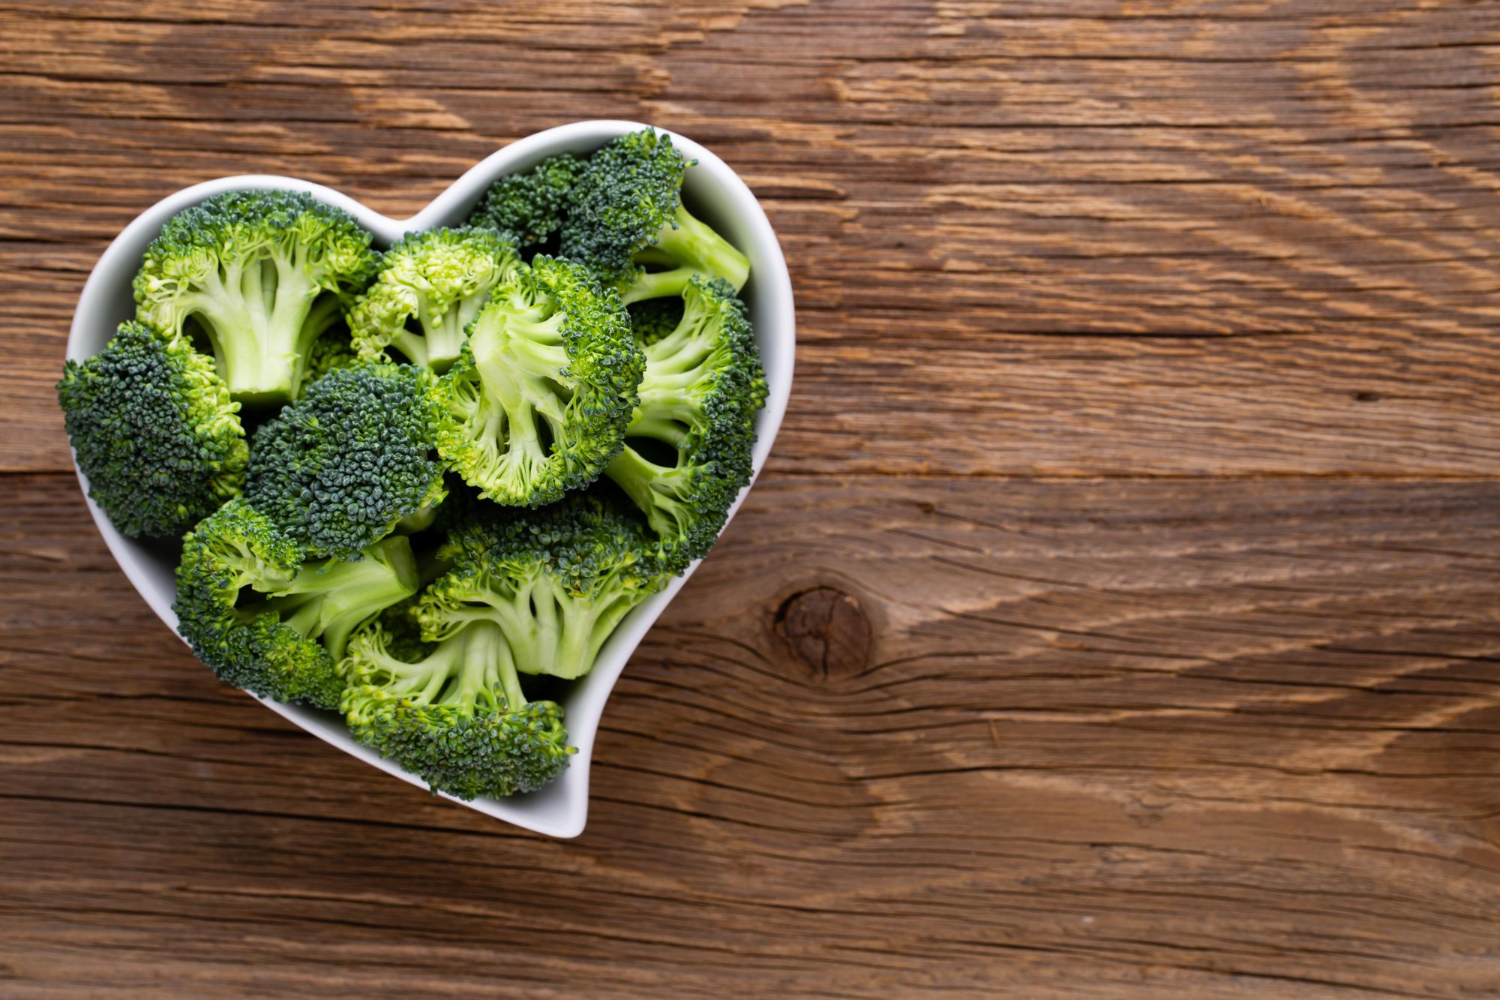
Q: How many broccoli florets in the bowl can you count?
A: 11